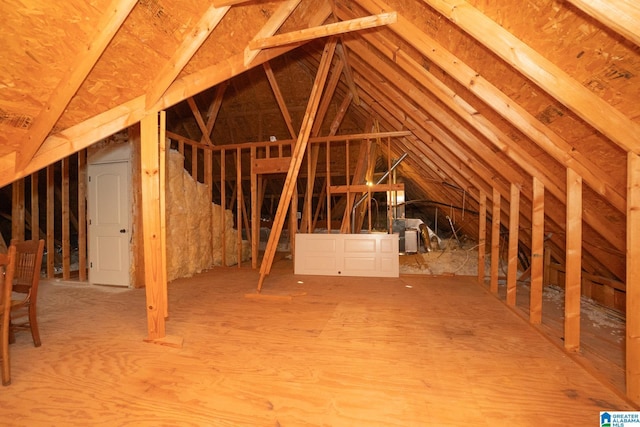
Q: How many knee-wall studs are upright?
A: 6